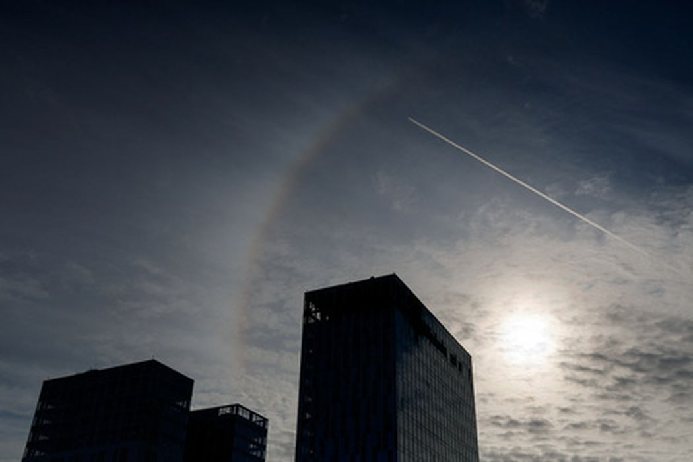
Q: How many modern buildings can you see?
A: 3